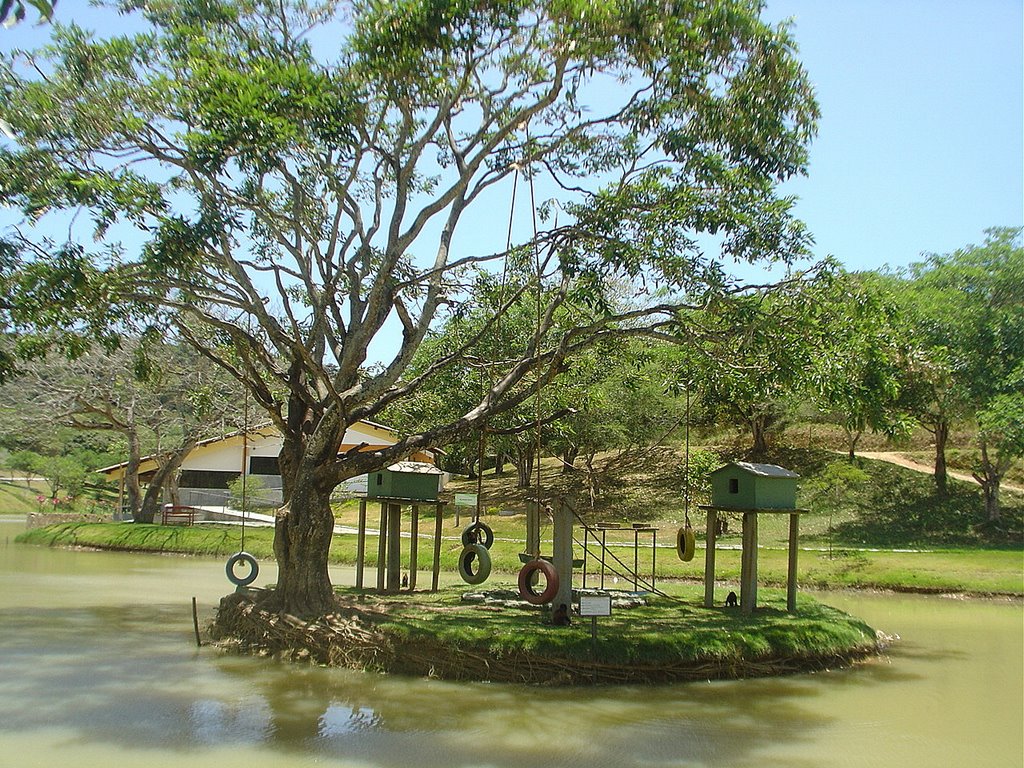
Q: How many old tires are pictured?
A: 5